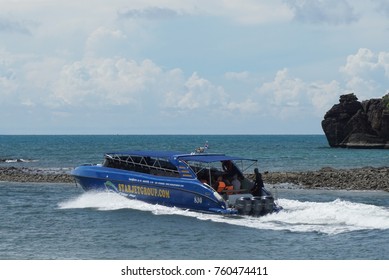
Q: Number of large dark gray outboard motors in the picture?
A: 3